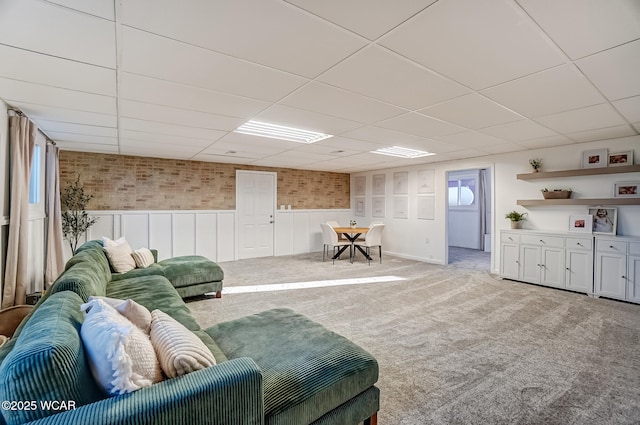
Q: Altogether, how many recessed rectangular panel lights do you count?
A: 2